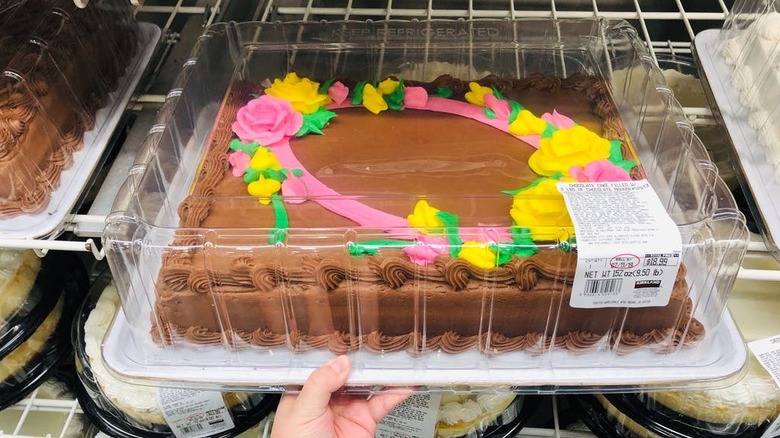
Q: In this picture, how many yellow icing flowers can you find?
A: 11